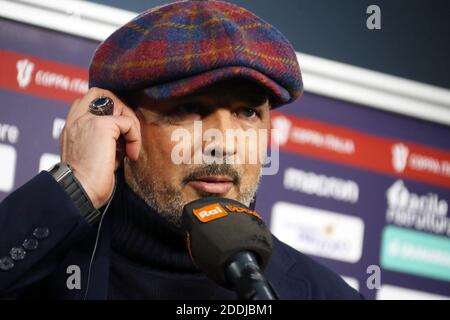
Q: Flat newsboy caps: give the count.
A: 1